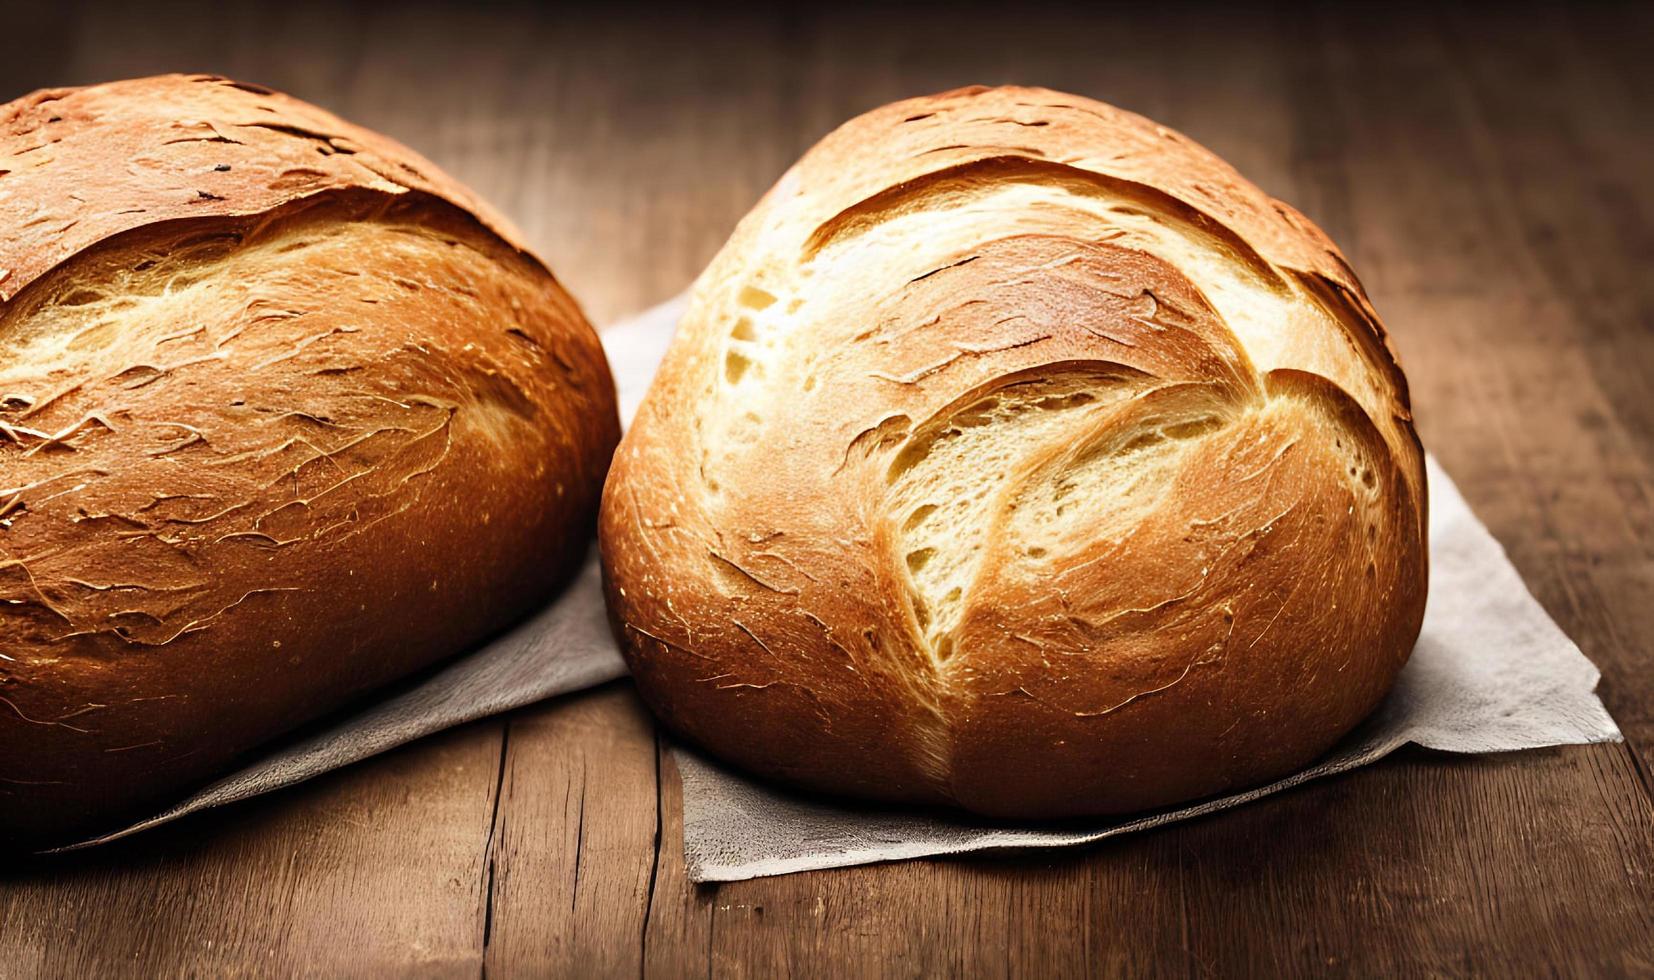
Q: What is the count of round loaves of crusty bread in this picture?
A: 2